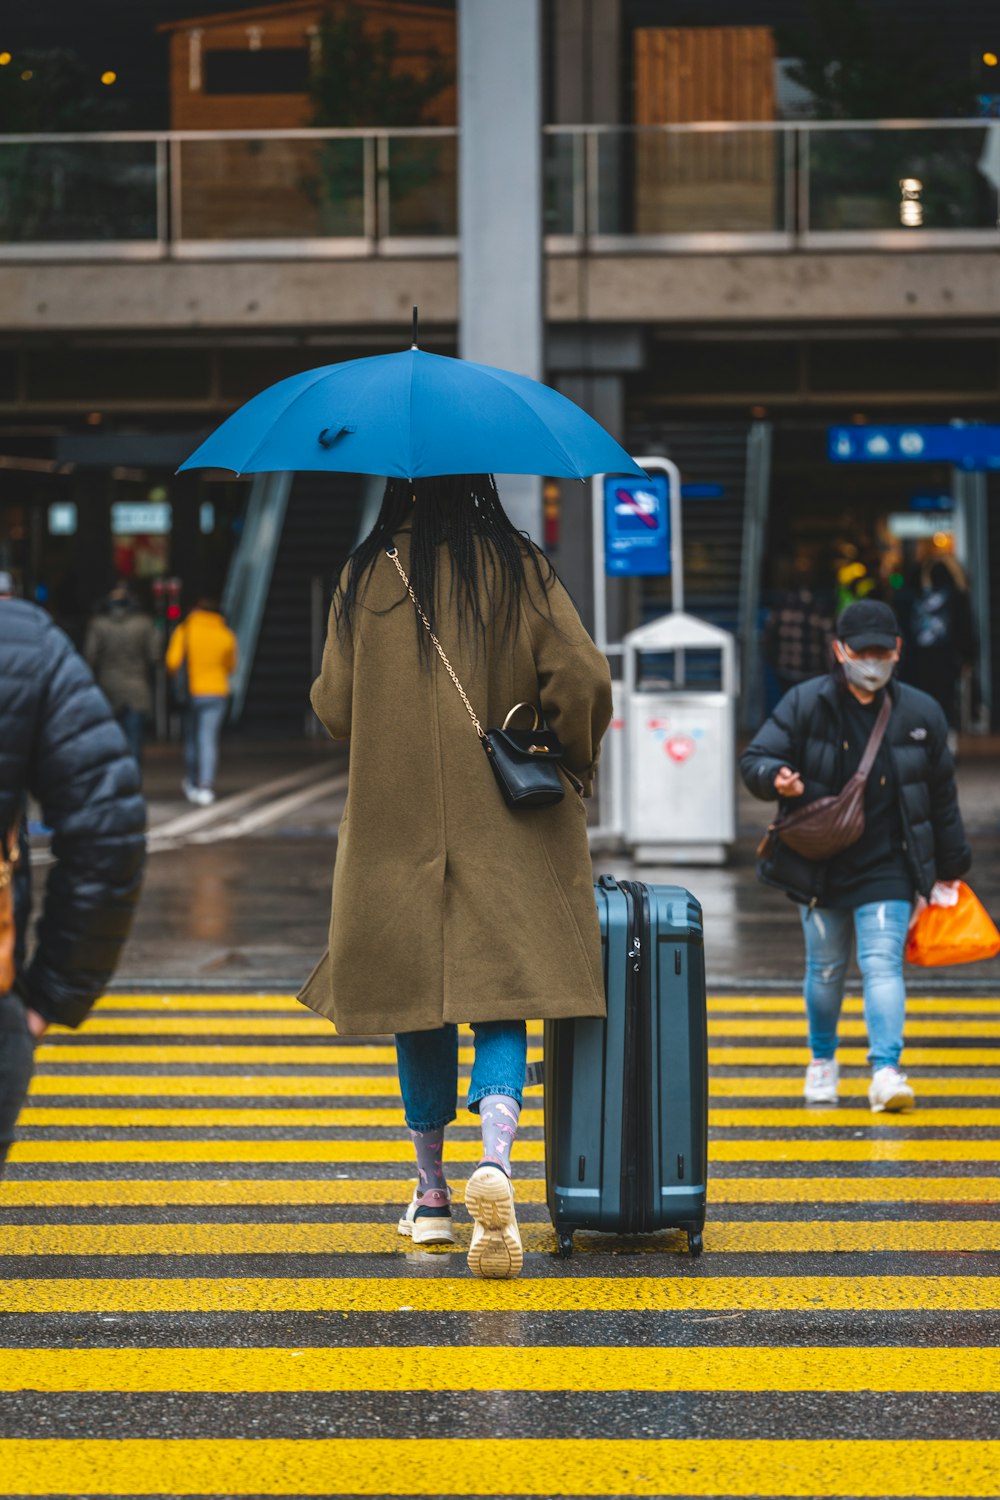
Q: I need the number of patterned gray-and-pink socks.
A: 2